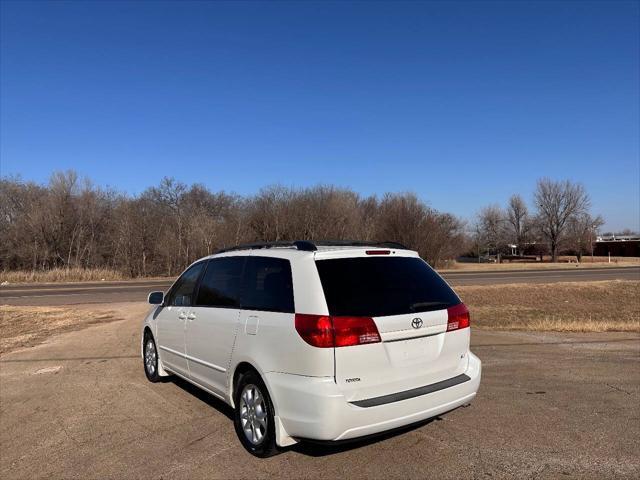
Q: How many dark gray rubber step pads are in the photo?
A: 1